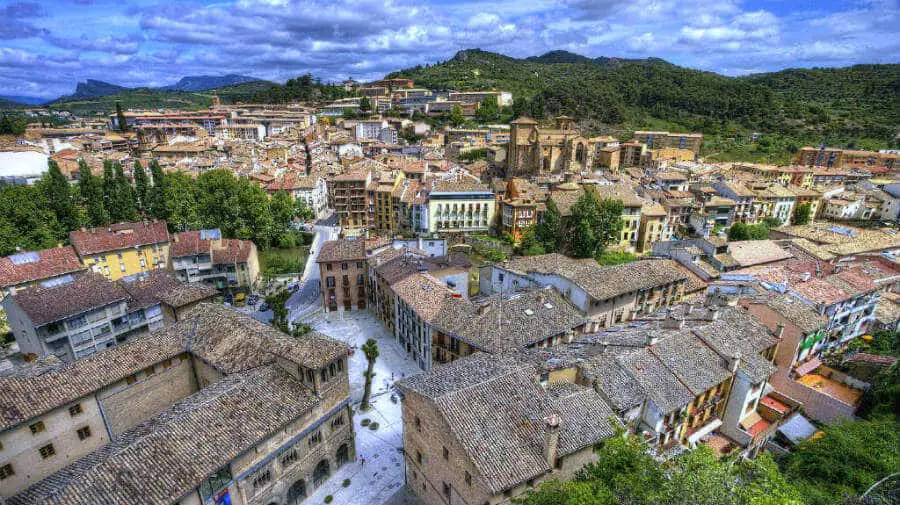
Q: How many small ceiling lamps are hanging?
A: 0